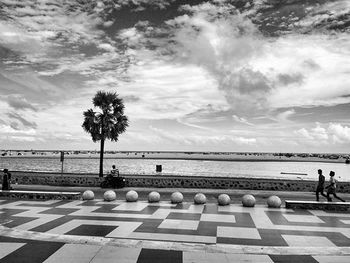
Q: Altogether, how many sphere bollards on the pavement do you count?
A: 9